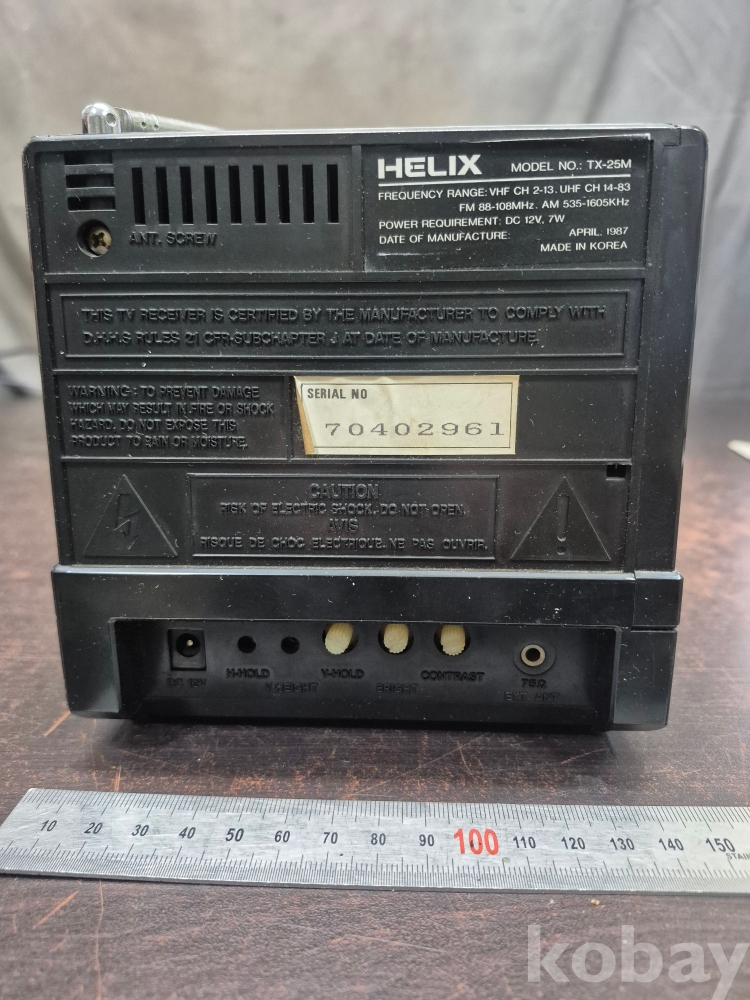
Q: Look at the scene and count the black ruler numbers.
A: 14